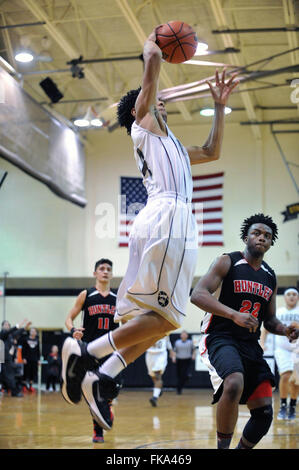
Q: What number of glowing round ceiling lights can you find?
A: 6